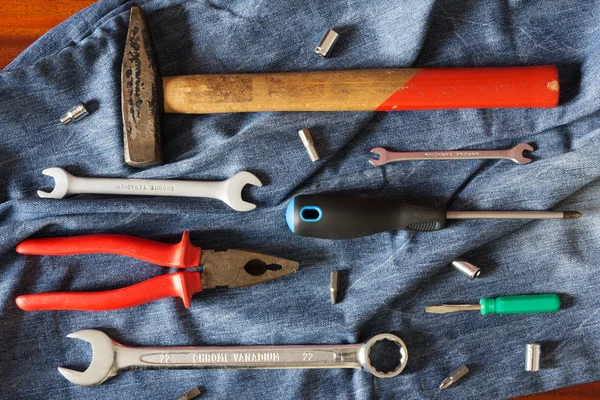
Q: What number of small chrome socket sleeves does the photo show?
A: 4